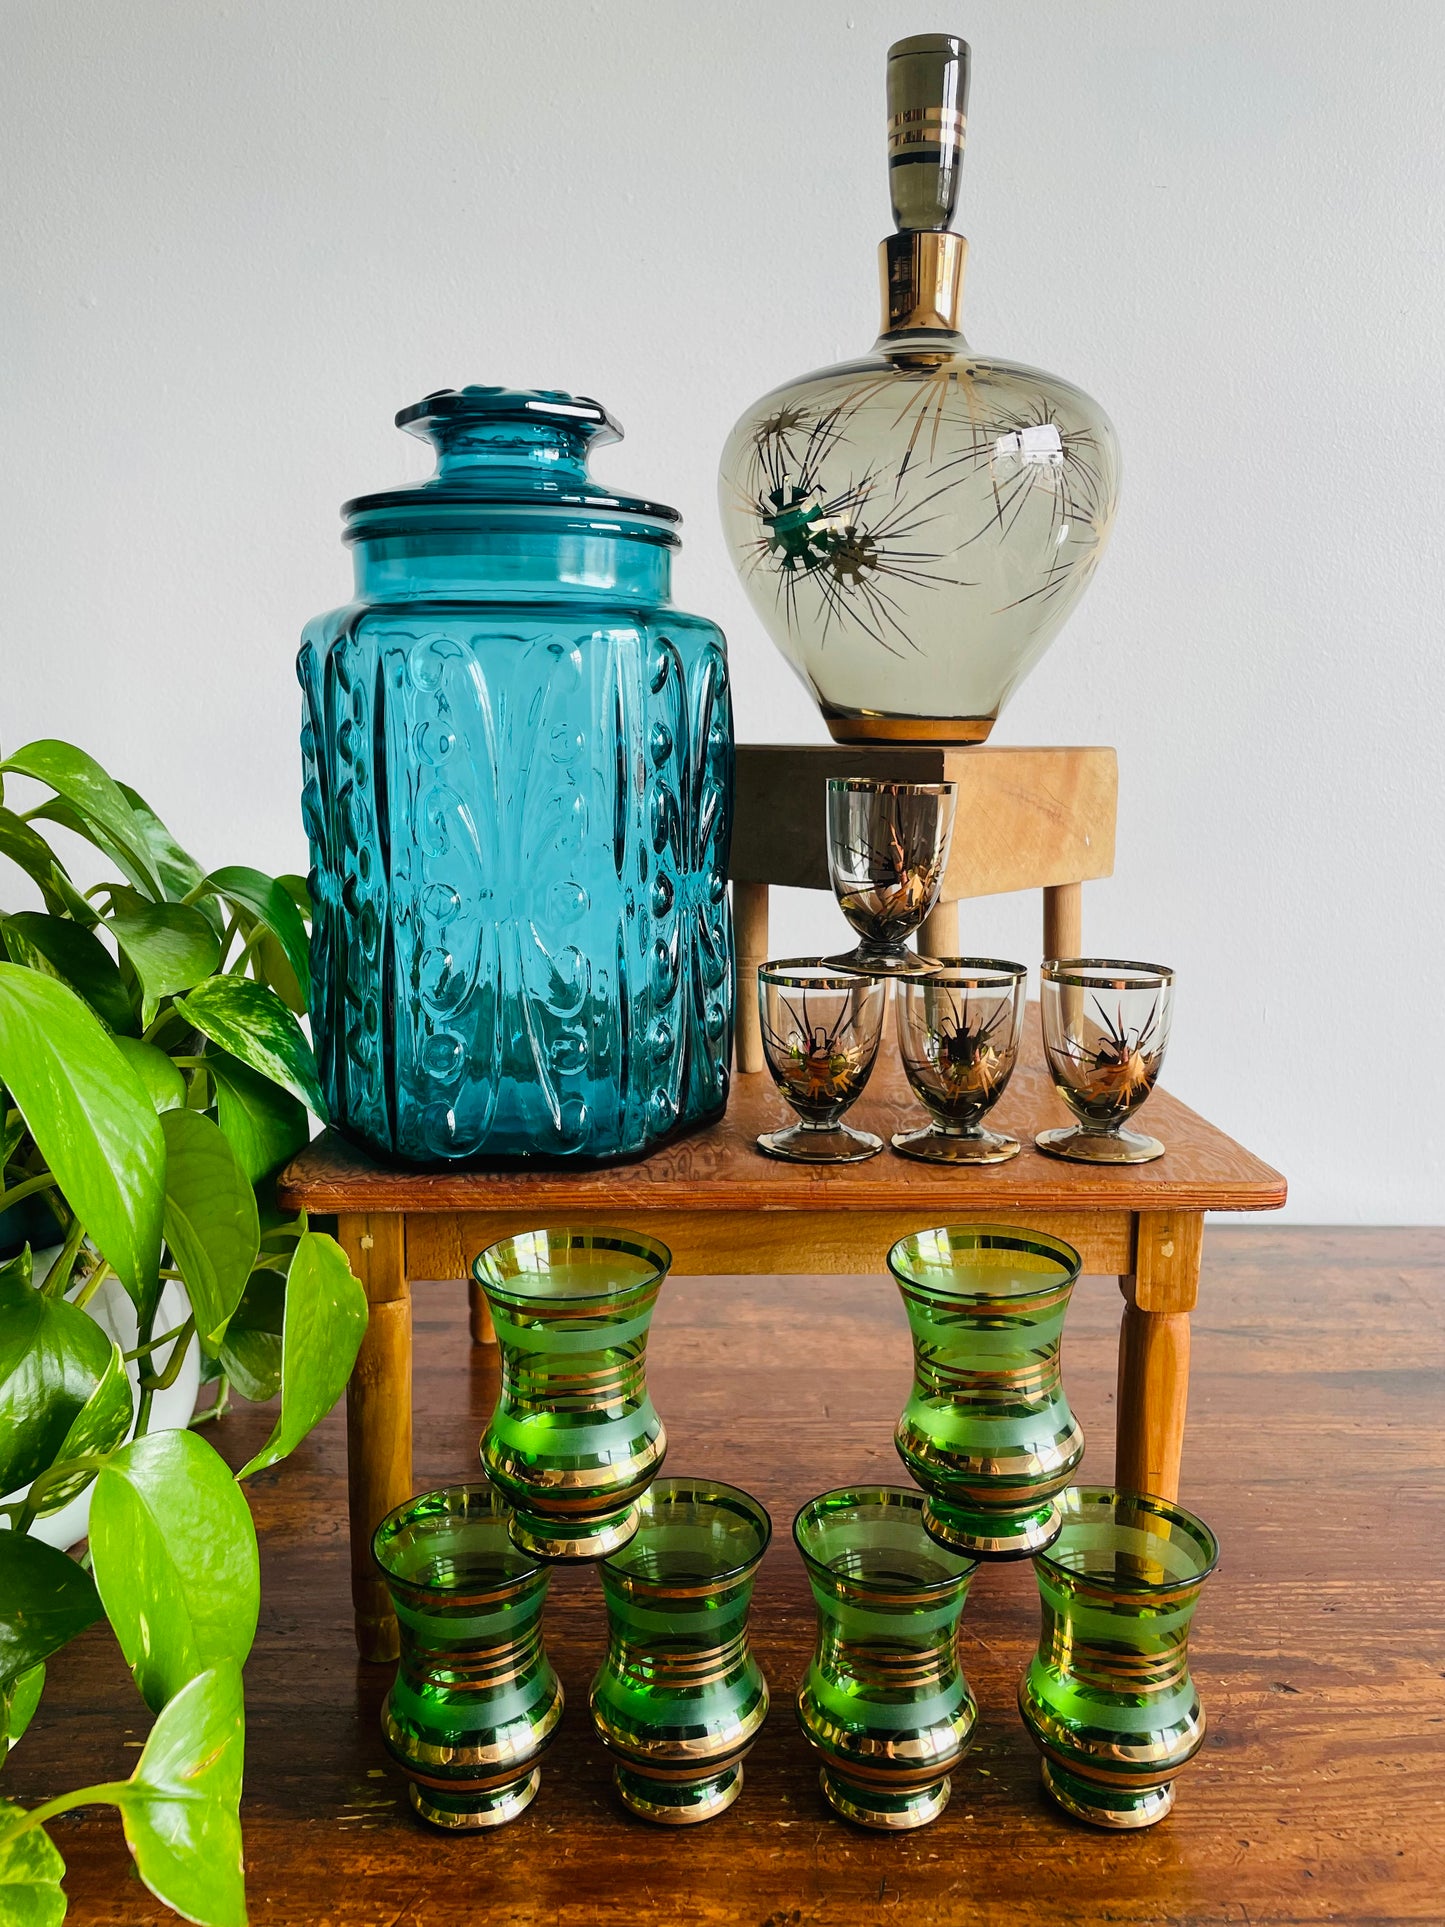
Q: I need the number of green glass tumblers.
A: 6